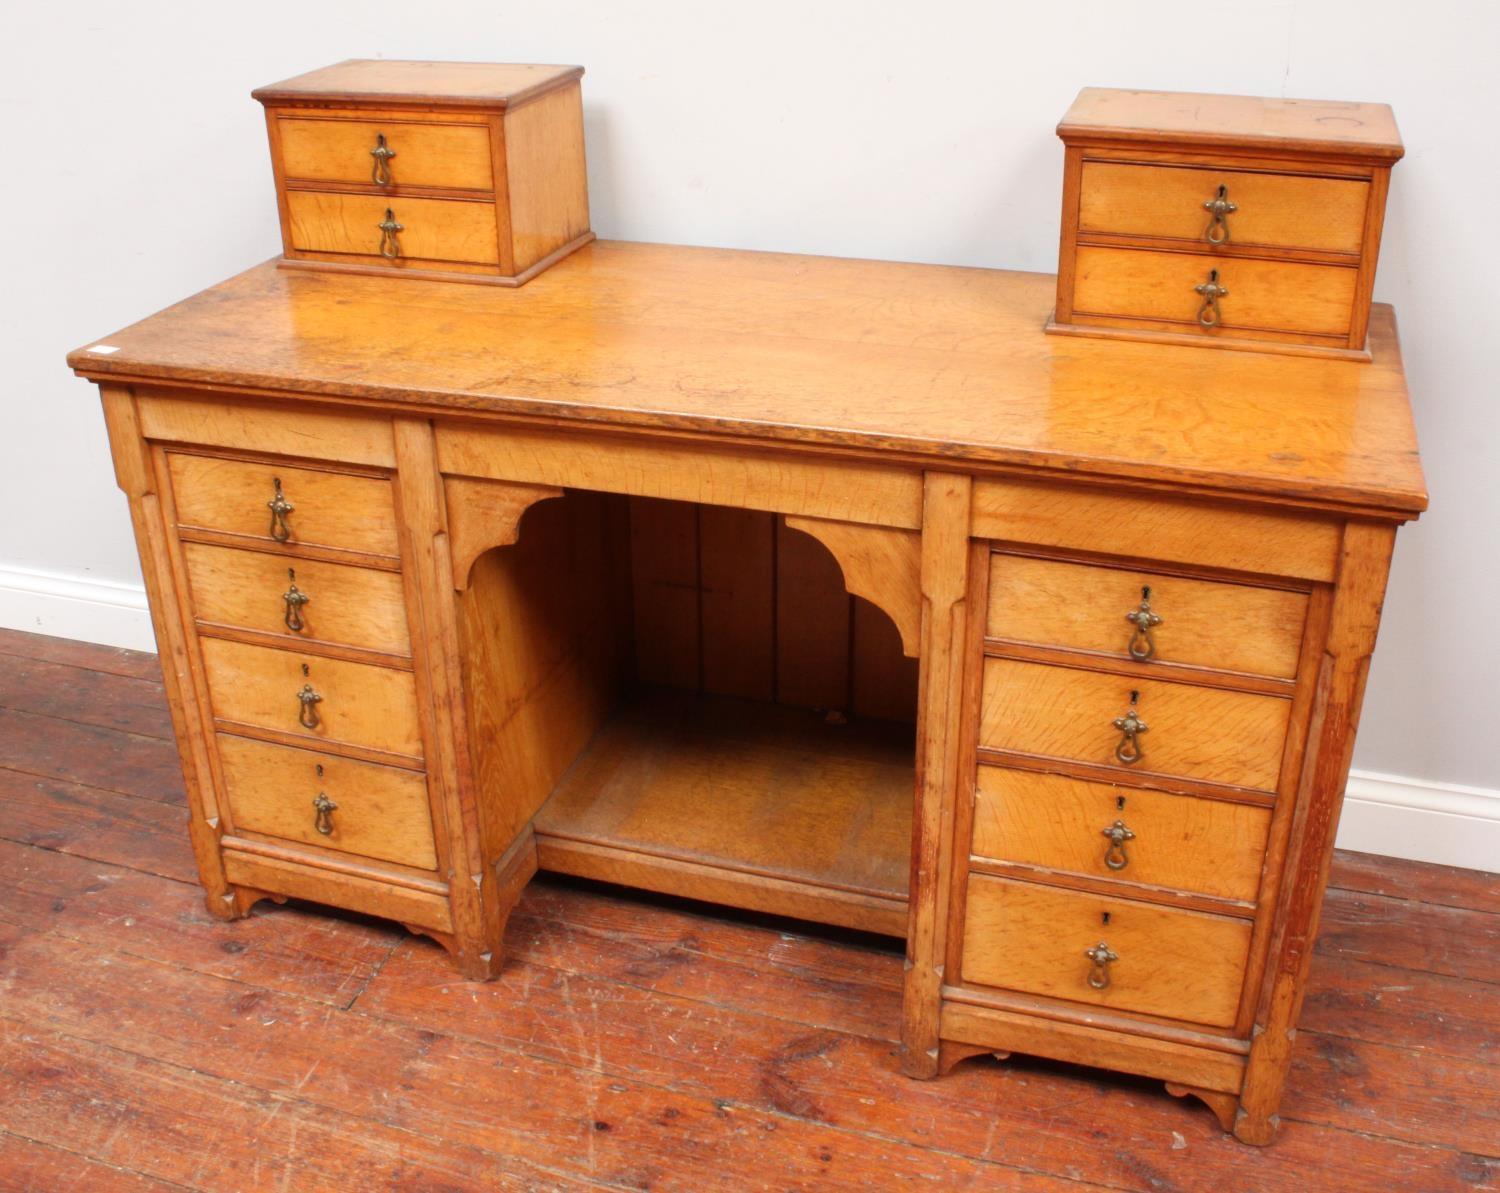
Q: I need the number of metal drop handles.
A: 12